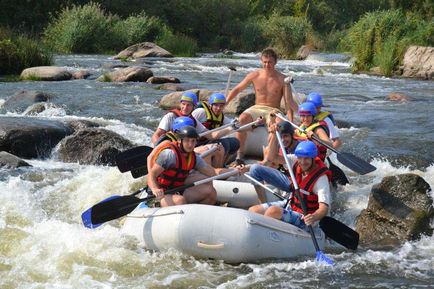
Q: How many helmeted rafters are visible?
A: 8